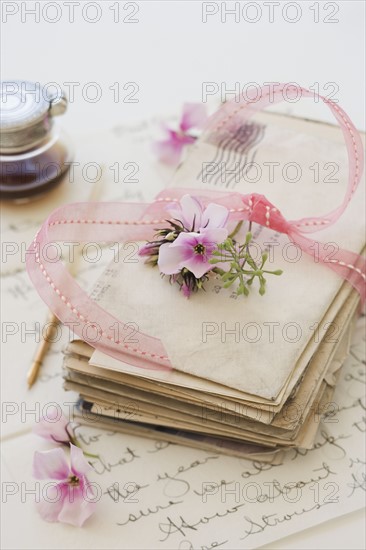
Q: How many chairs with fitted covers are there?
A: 0